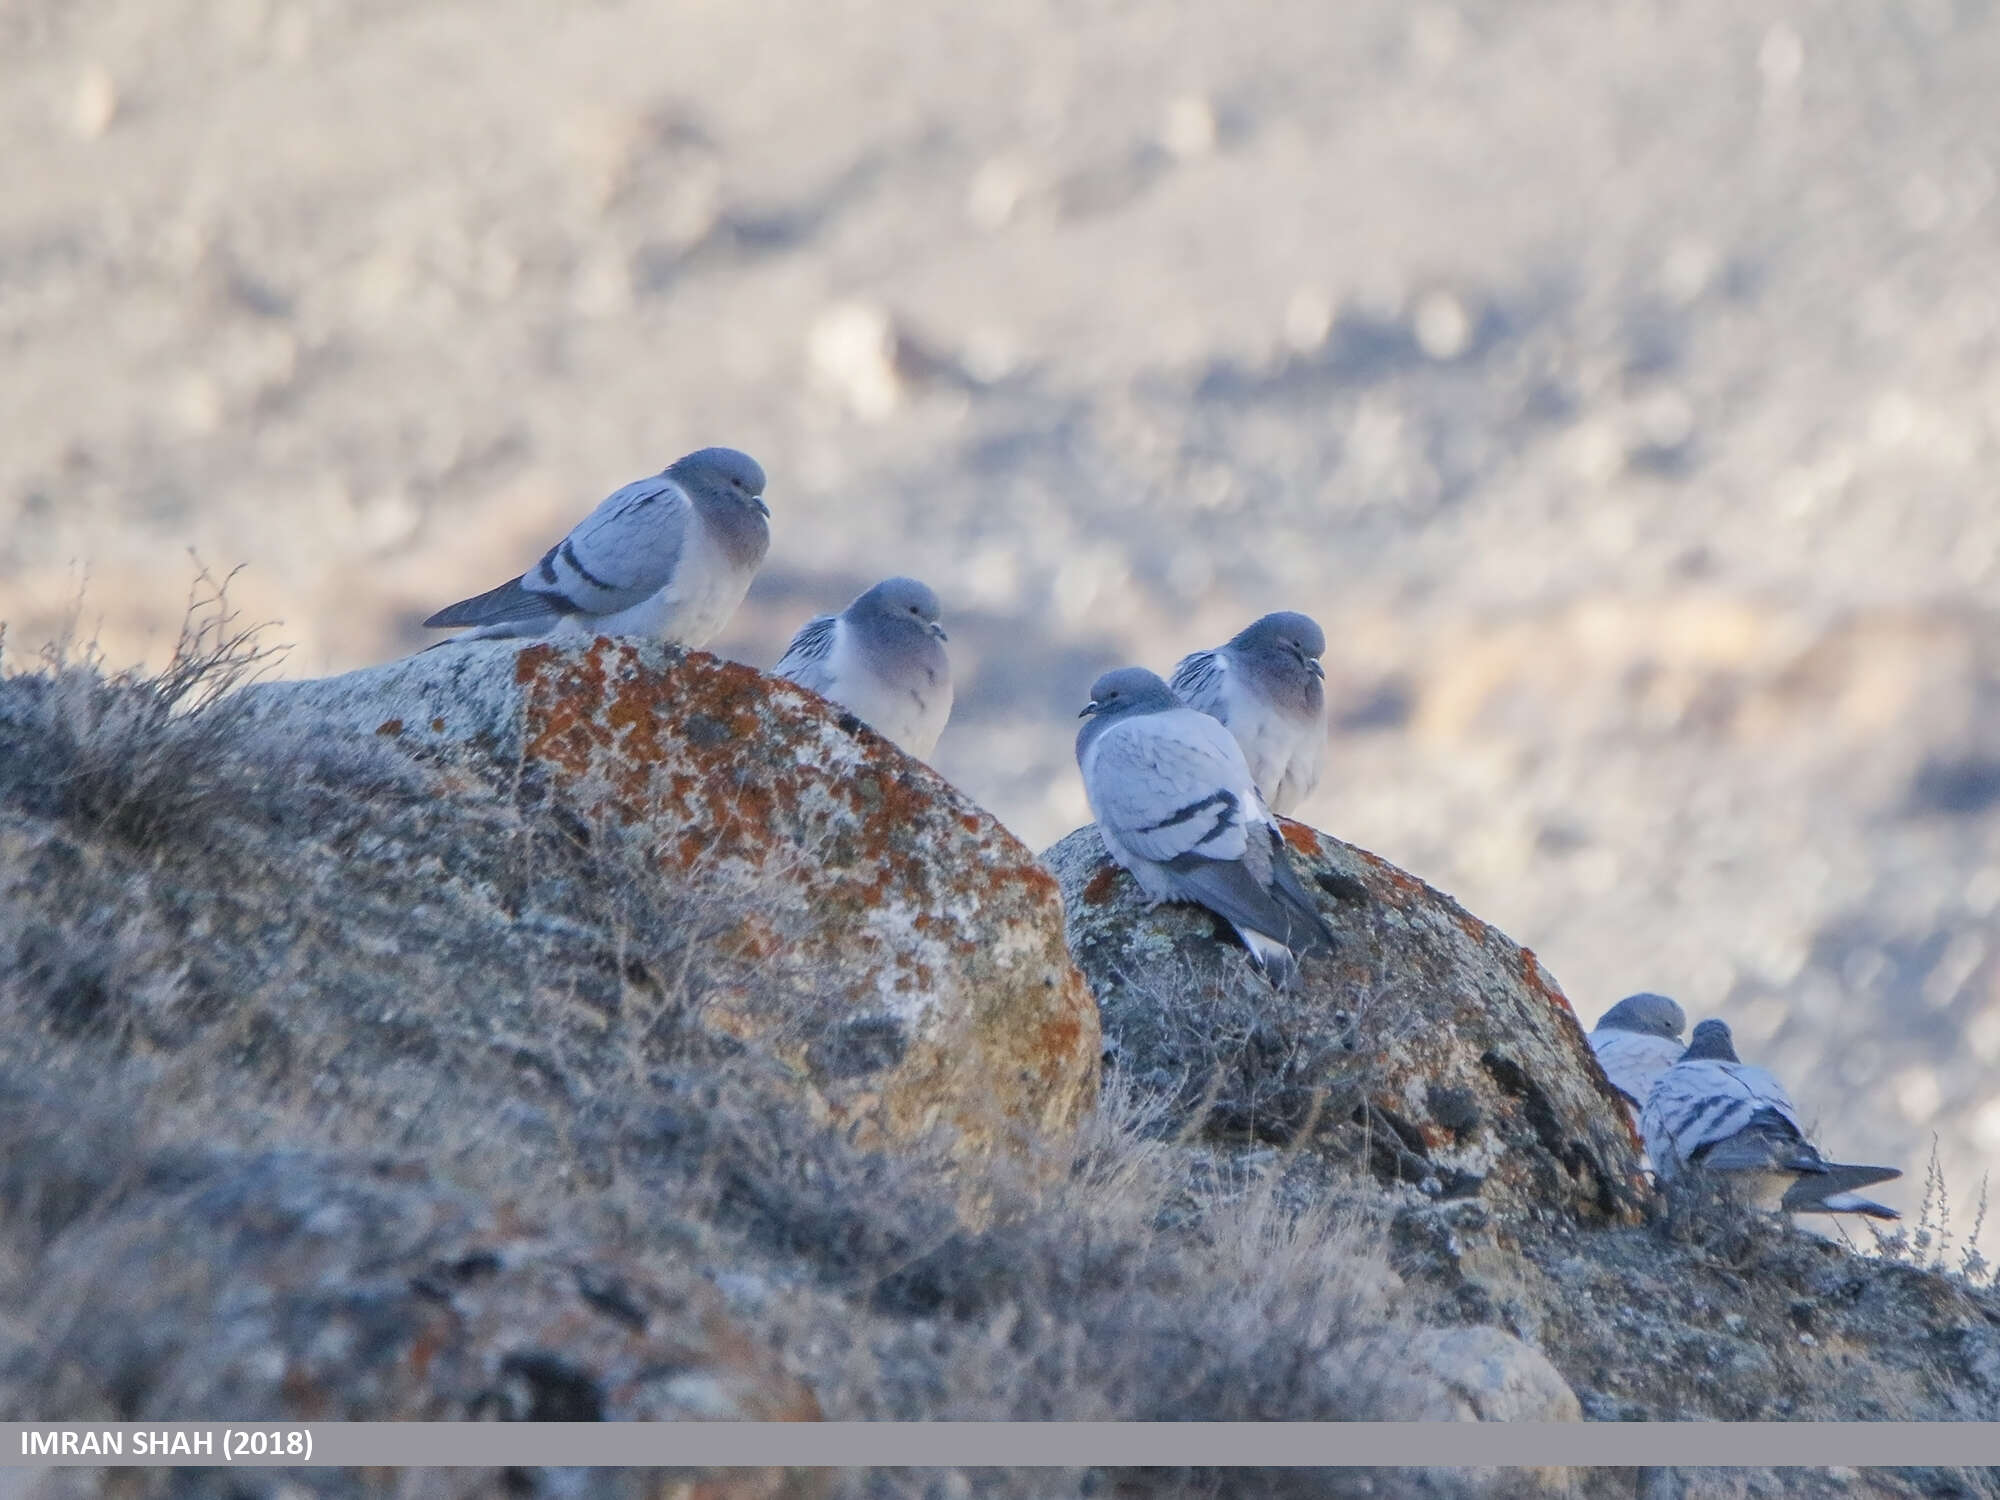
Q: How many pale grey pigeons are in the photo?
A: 6